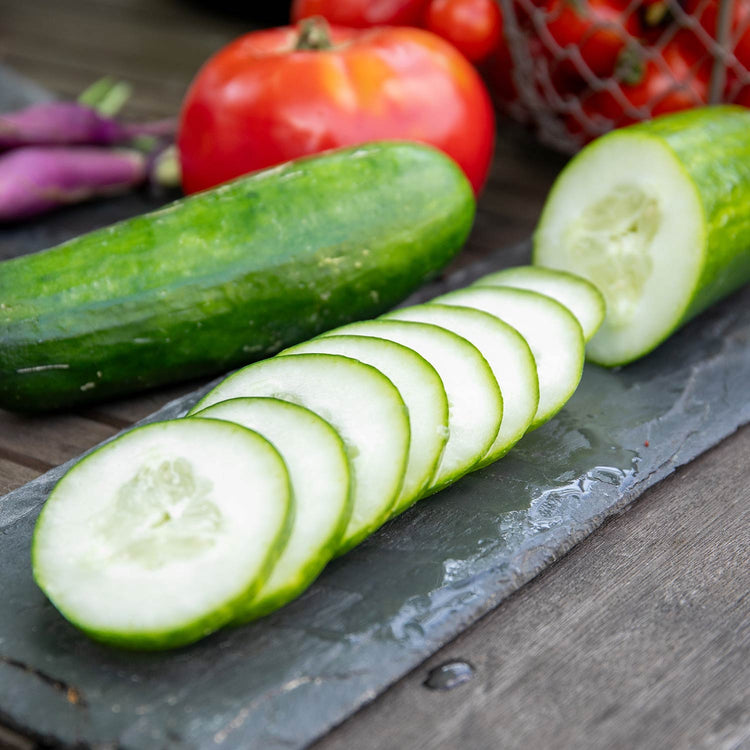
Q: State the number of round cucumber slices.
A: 8